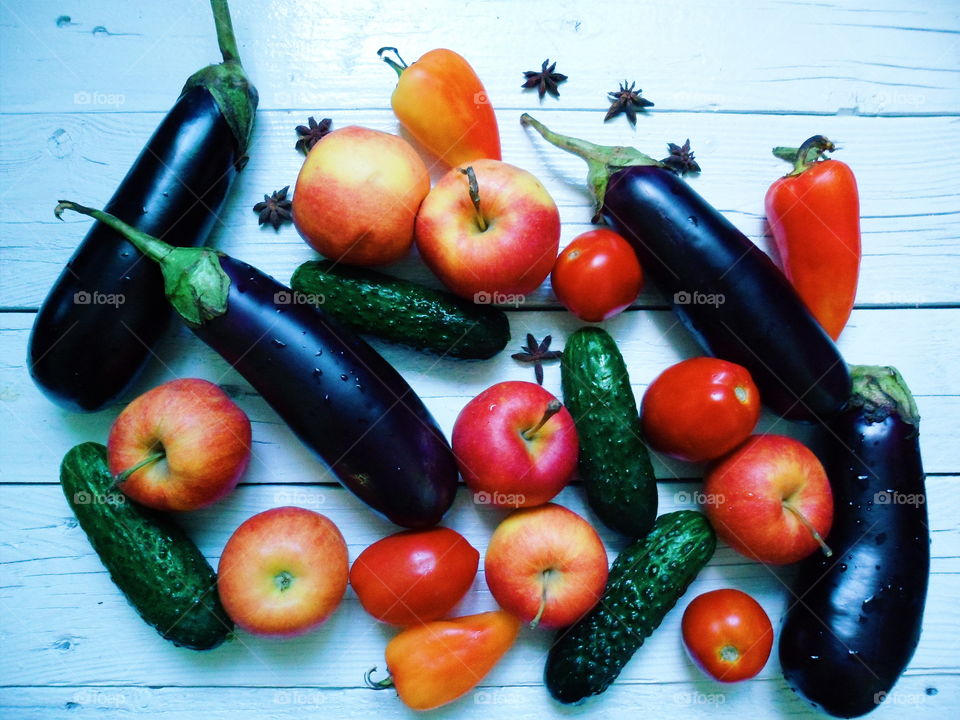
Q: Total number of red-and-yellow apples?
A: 7